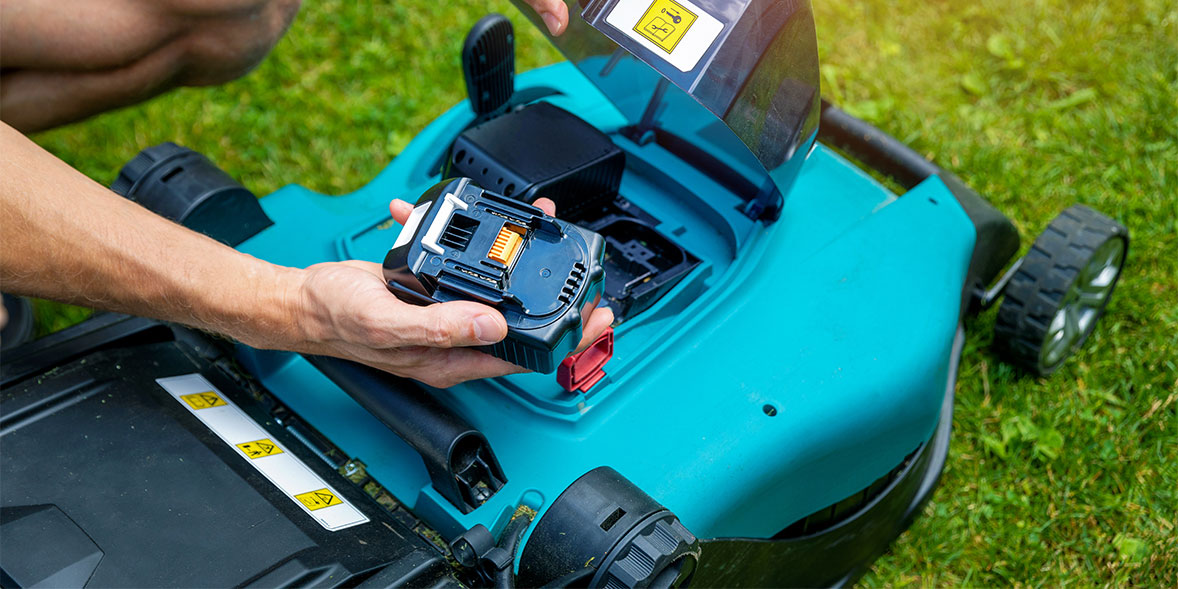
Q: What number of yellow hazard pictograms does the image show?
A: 4